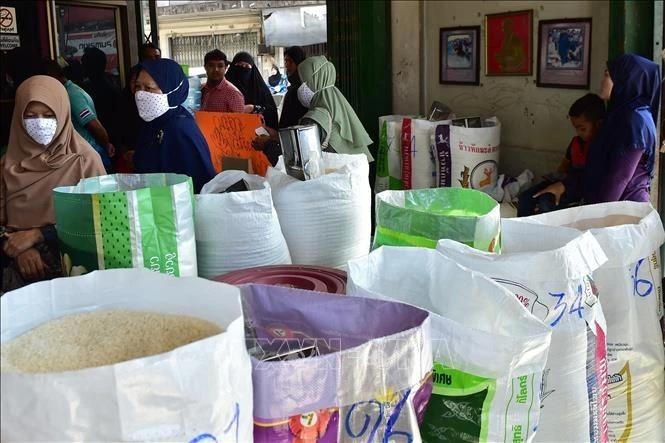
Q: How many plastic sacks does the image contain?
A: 12